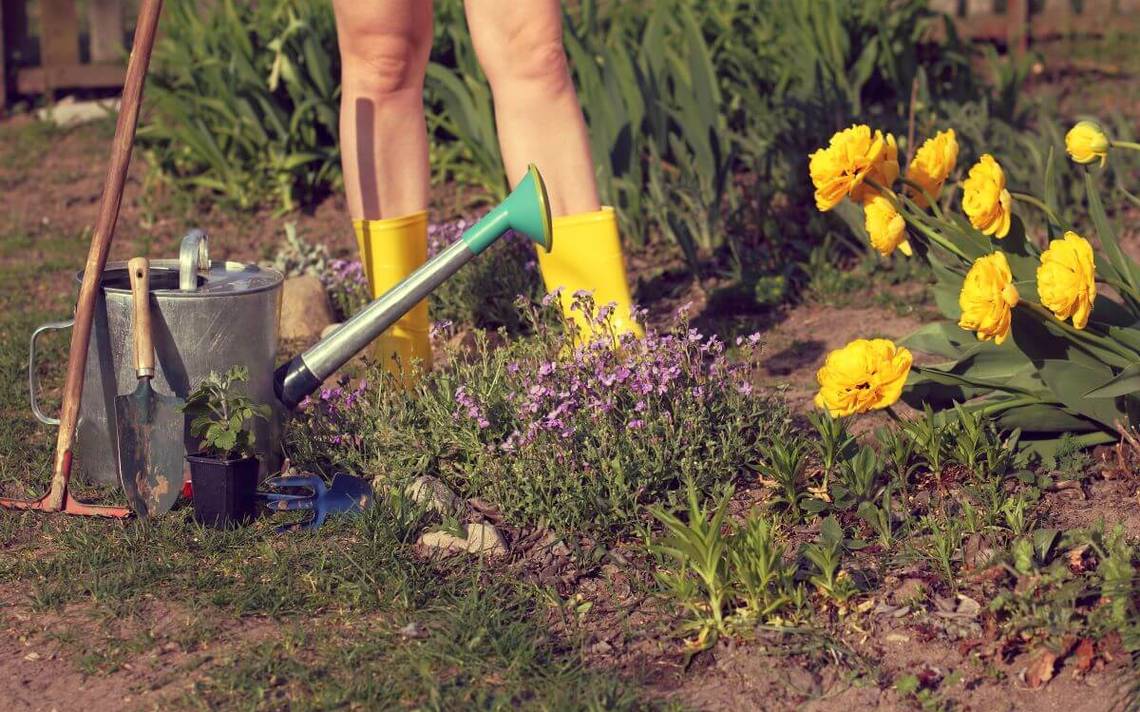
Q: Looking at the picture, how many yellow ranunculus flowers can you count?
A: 8